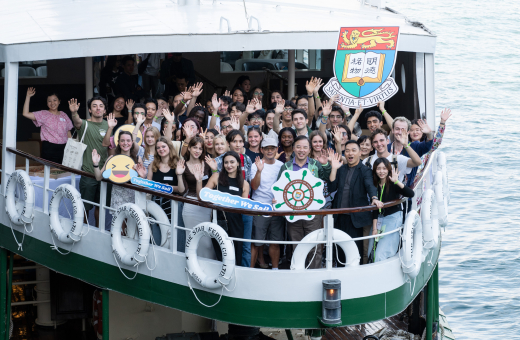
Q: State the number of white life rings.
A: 10